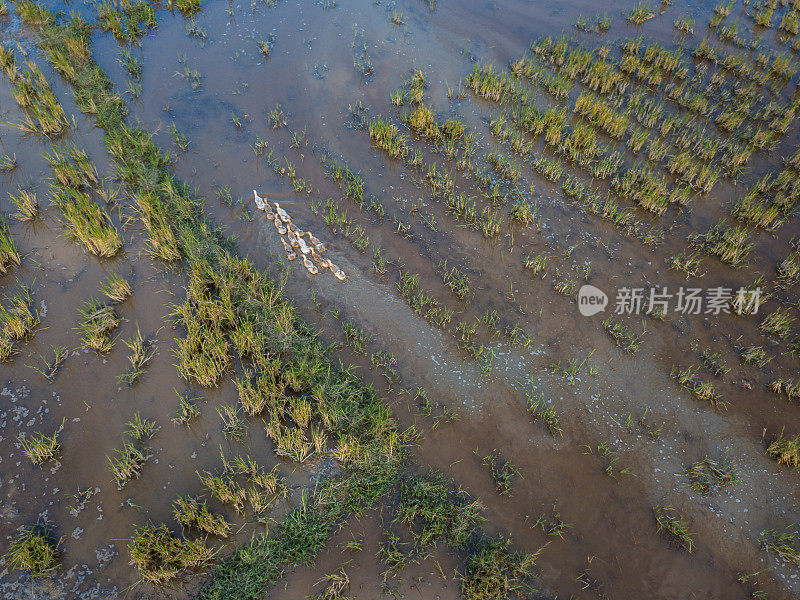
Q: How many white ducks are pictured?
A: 12